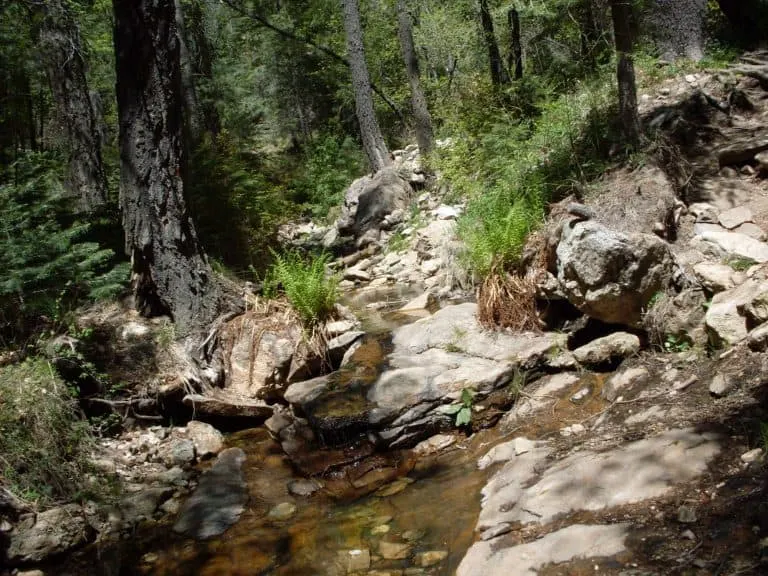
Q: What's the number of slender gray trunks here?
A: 2